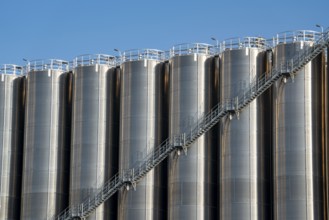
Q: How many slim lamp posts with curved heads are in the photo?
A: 4